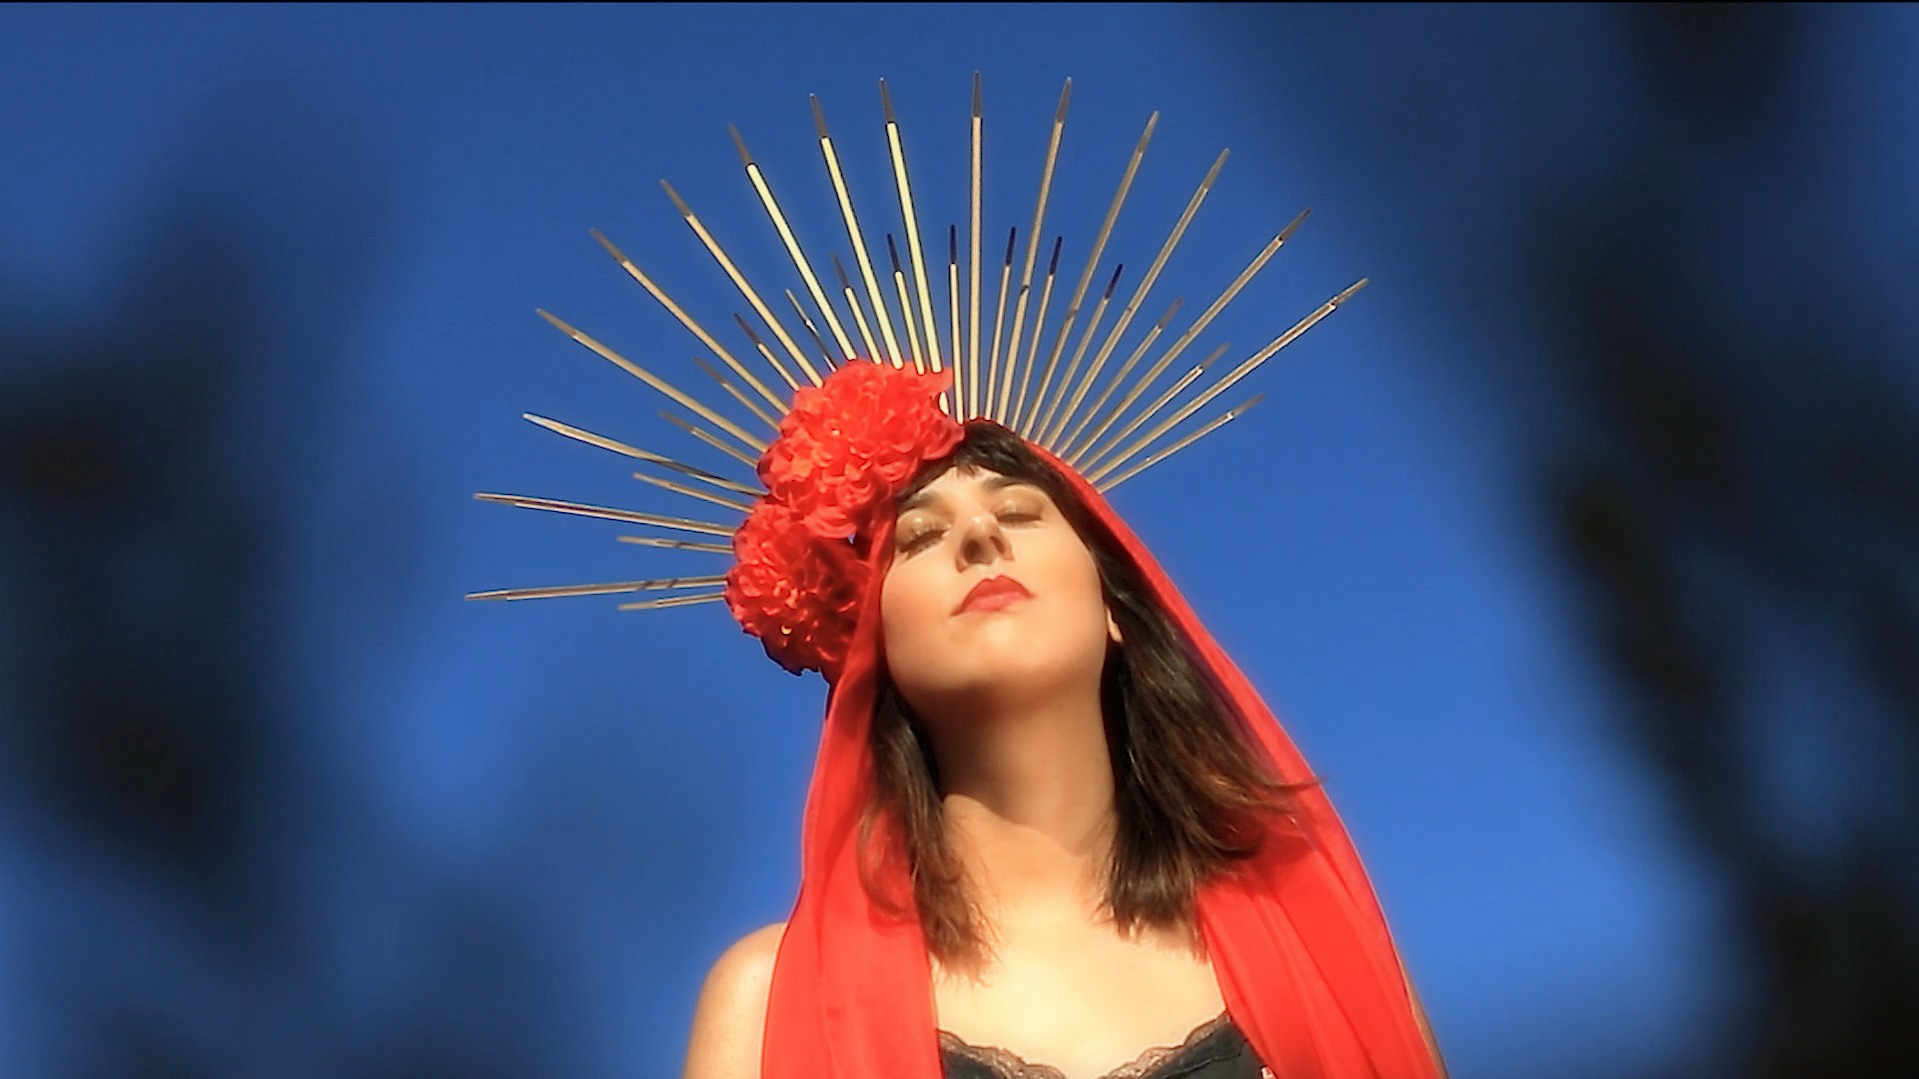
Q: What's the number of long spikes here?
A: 15